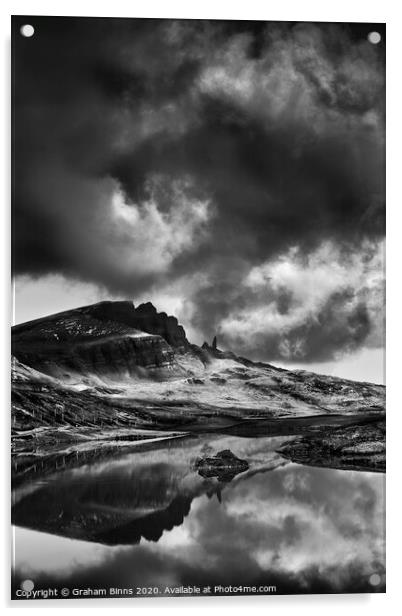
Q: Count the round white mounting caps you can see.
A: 4